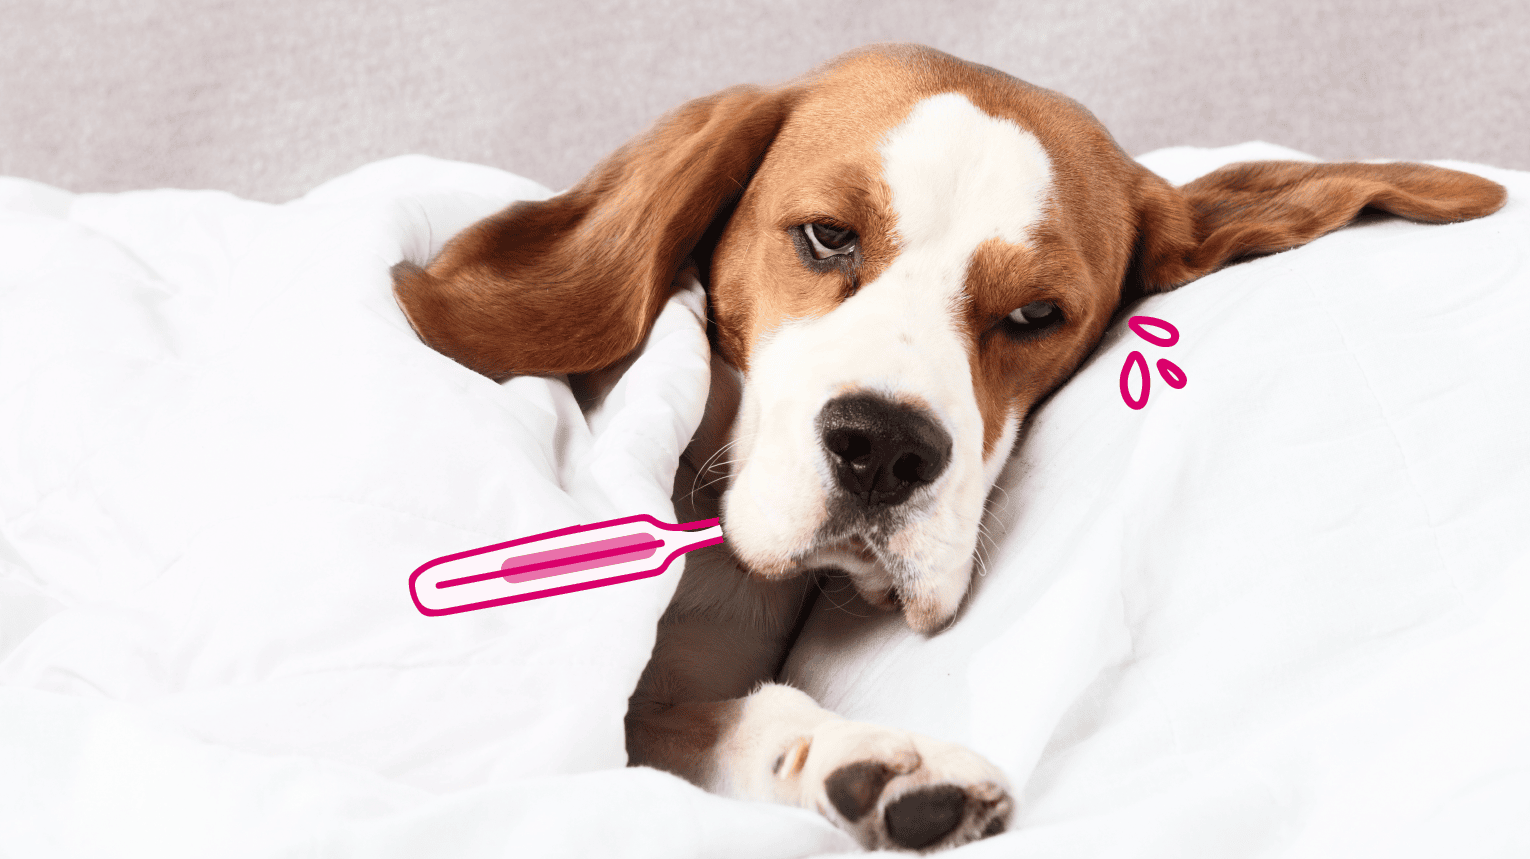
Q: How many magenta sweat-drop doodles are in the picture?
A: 3